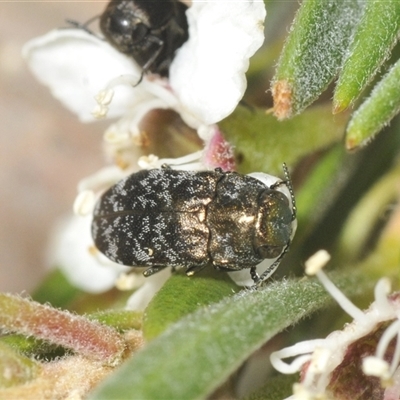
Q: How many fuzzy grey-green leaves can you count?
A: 4